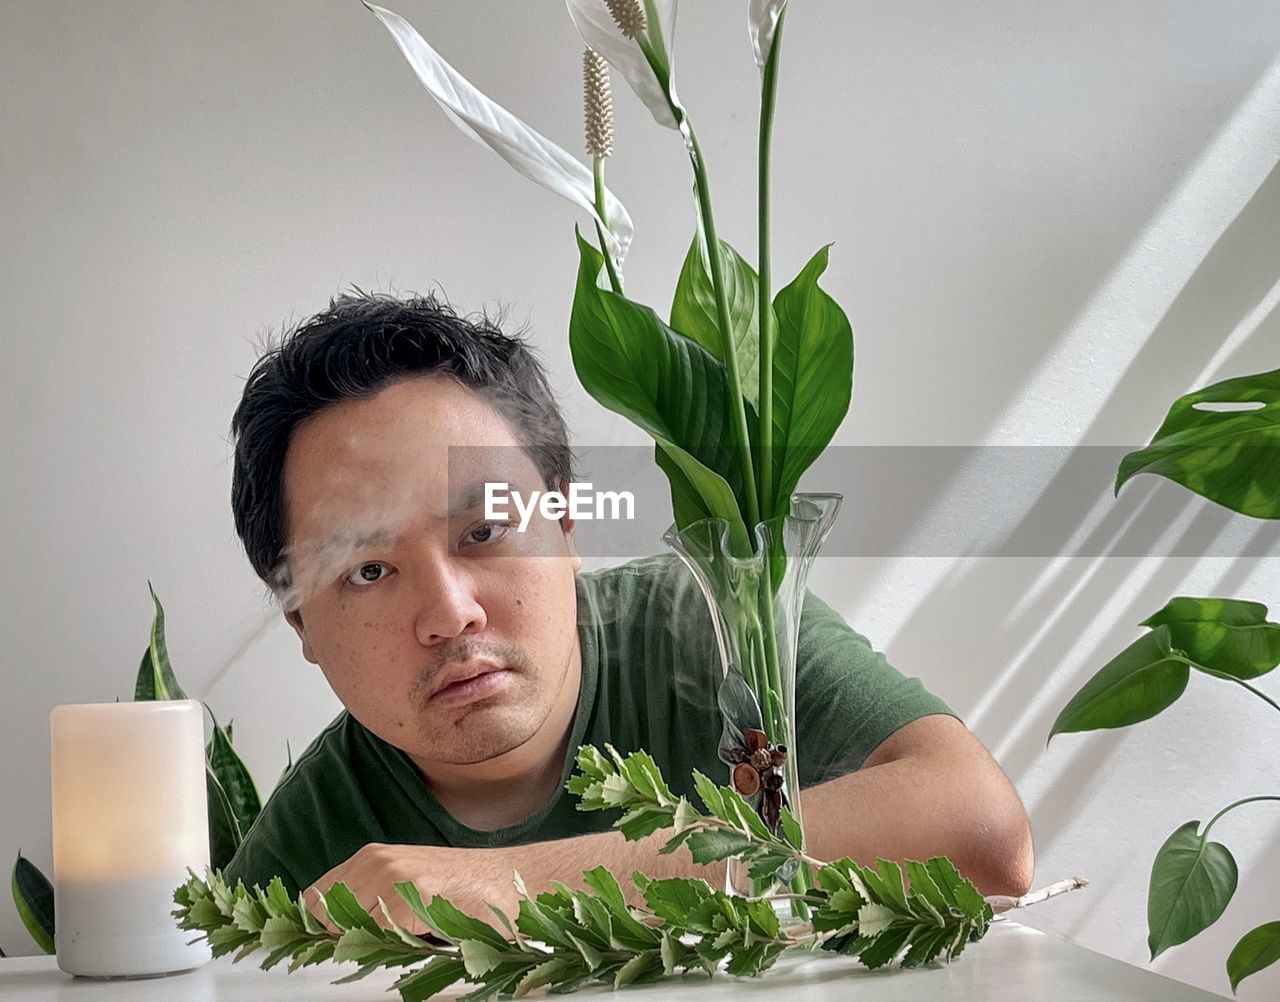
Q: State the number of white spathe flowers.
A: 3